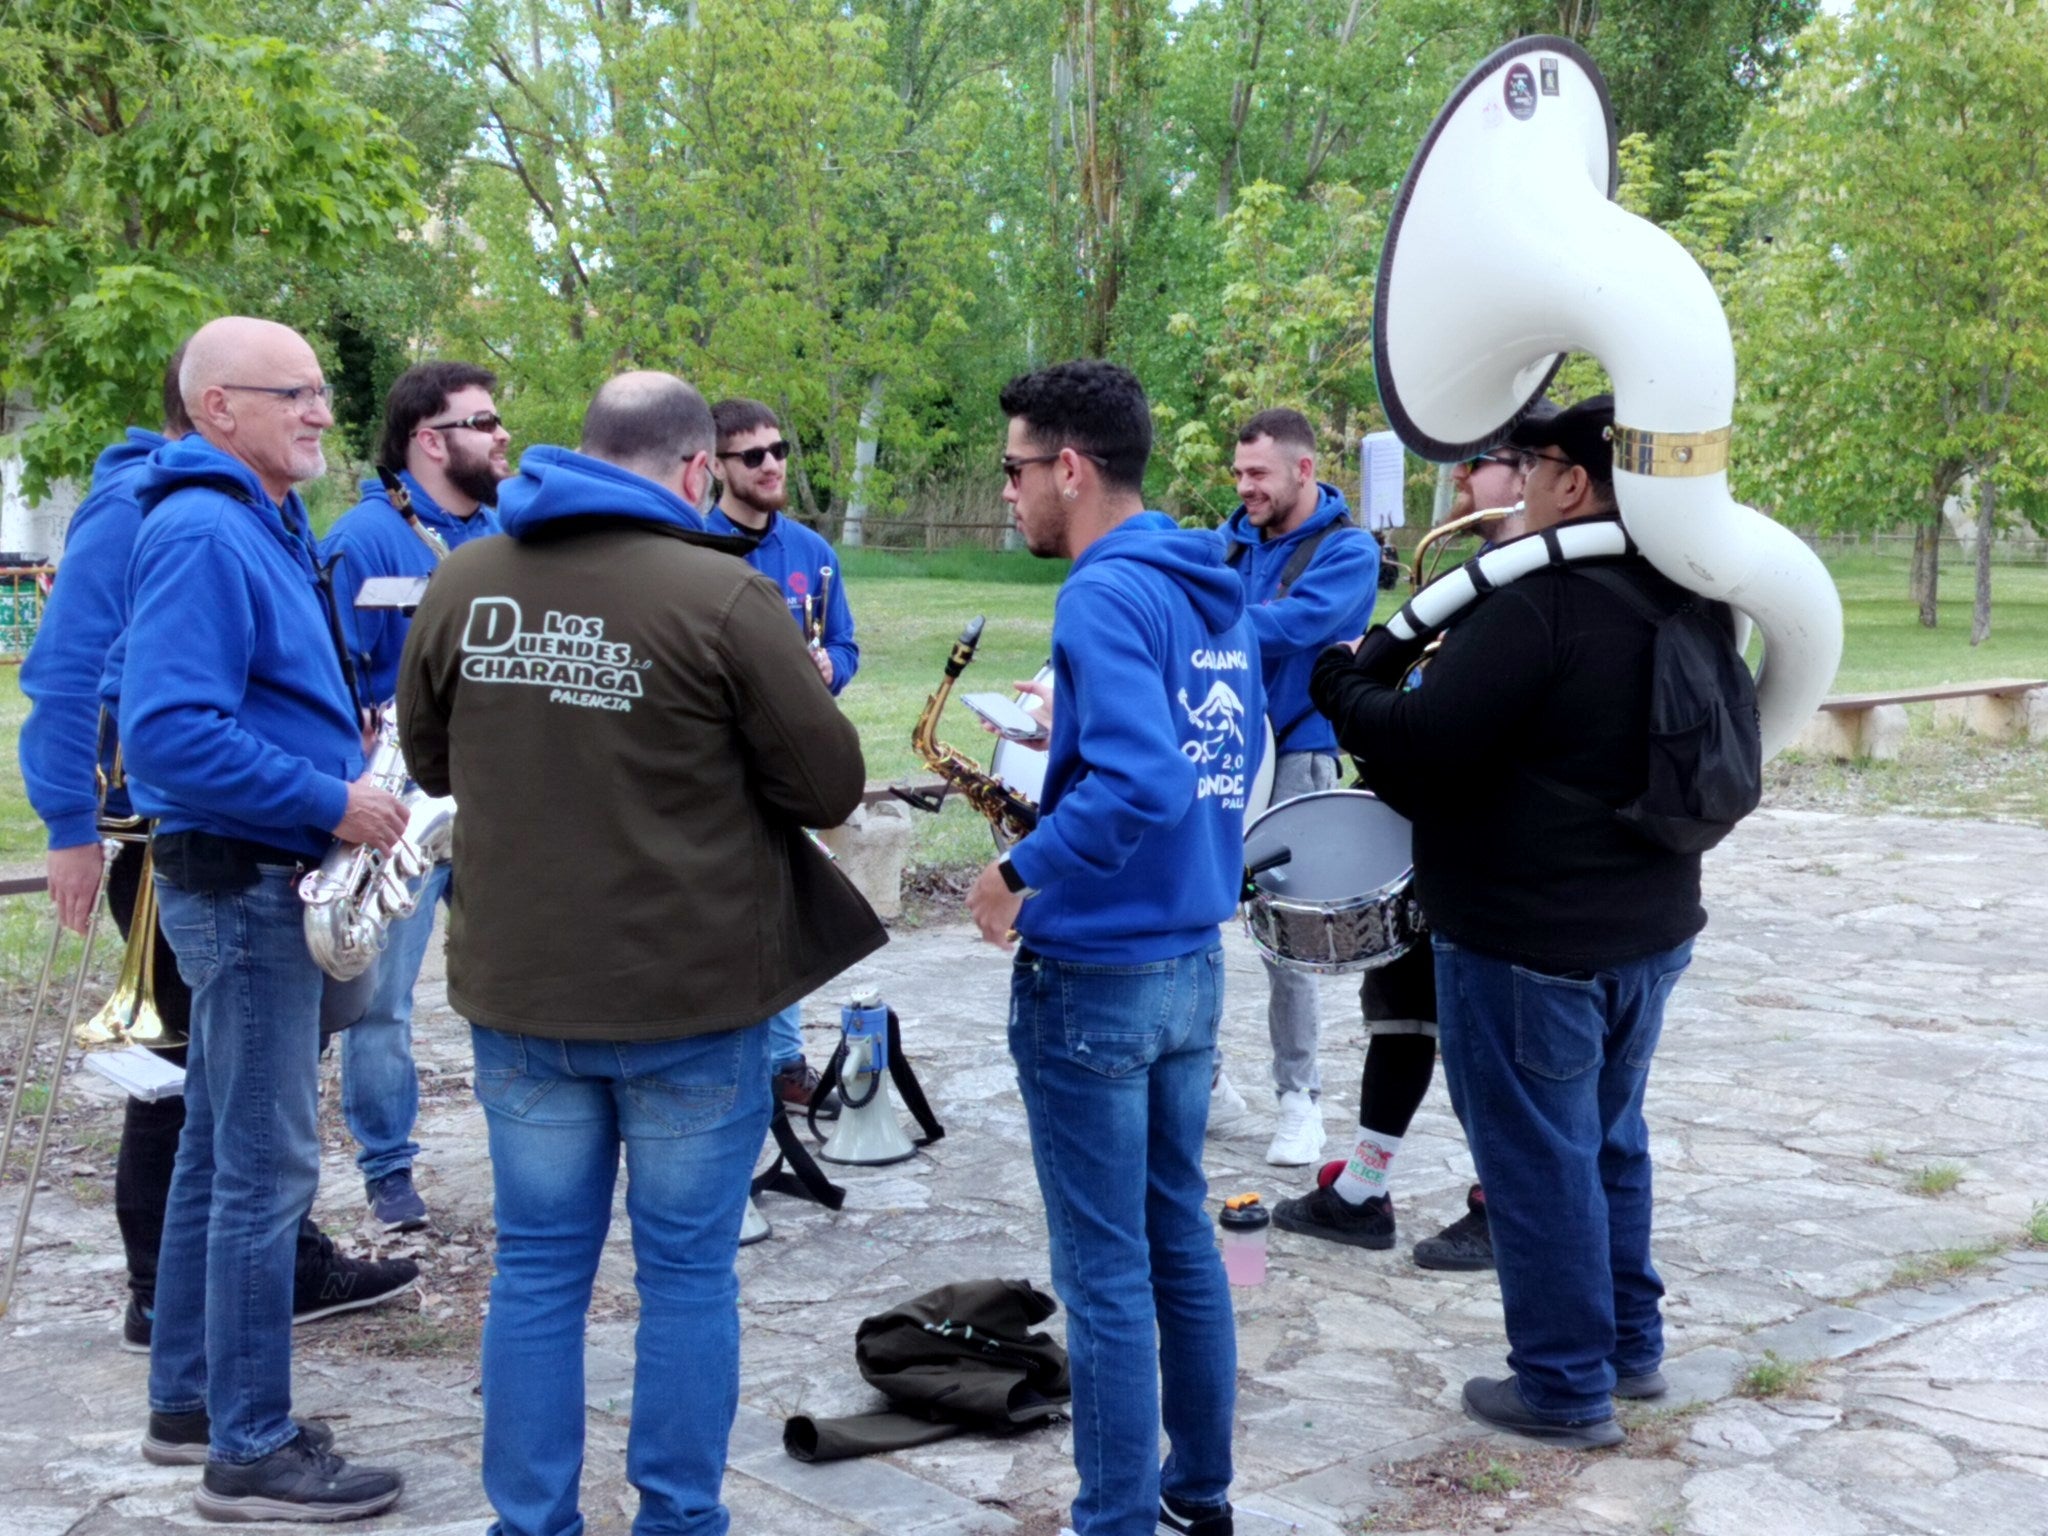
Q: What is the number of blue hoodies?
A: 7